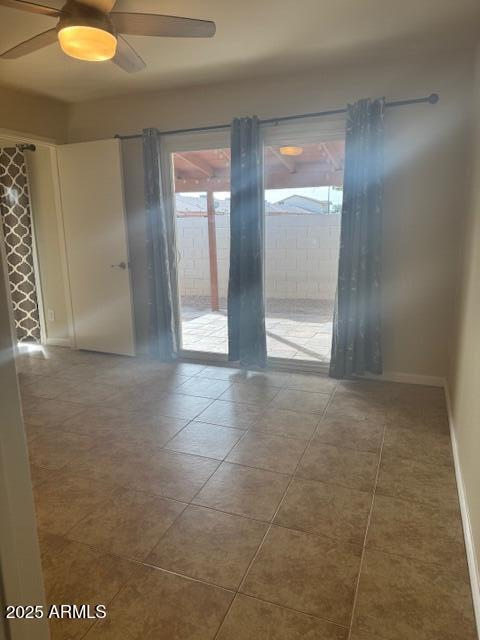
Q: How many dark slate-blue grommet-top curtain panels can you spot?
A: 3